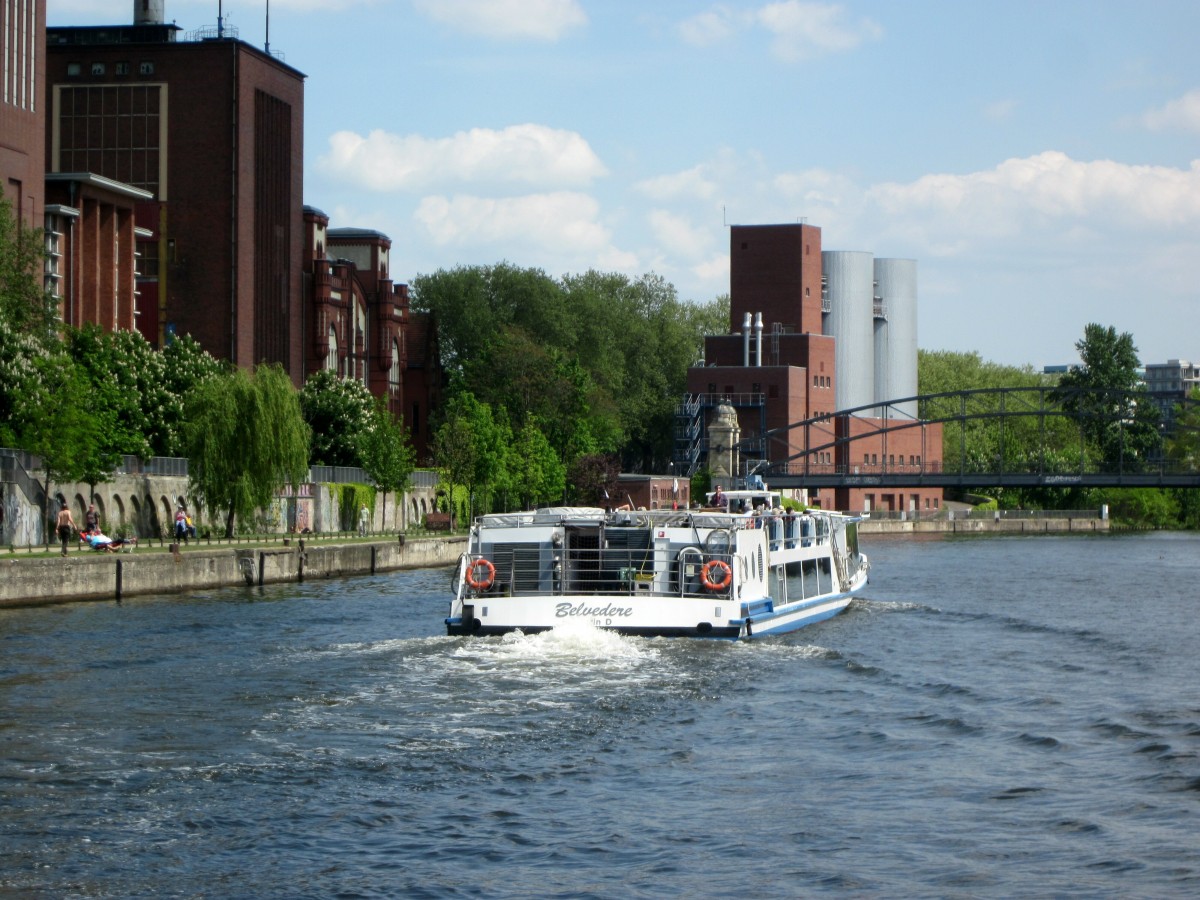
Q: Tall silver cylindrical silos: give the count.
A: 2